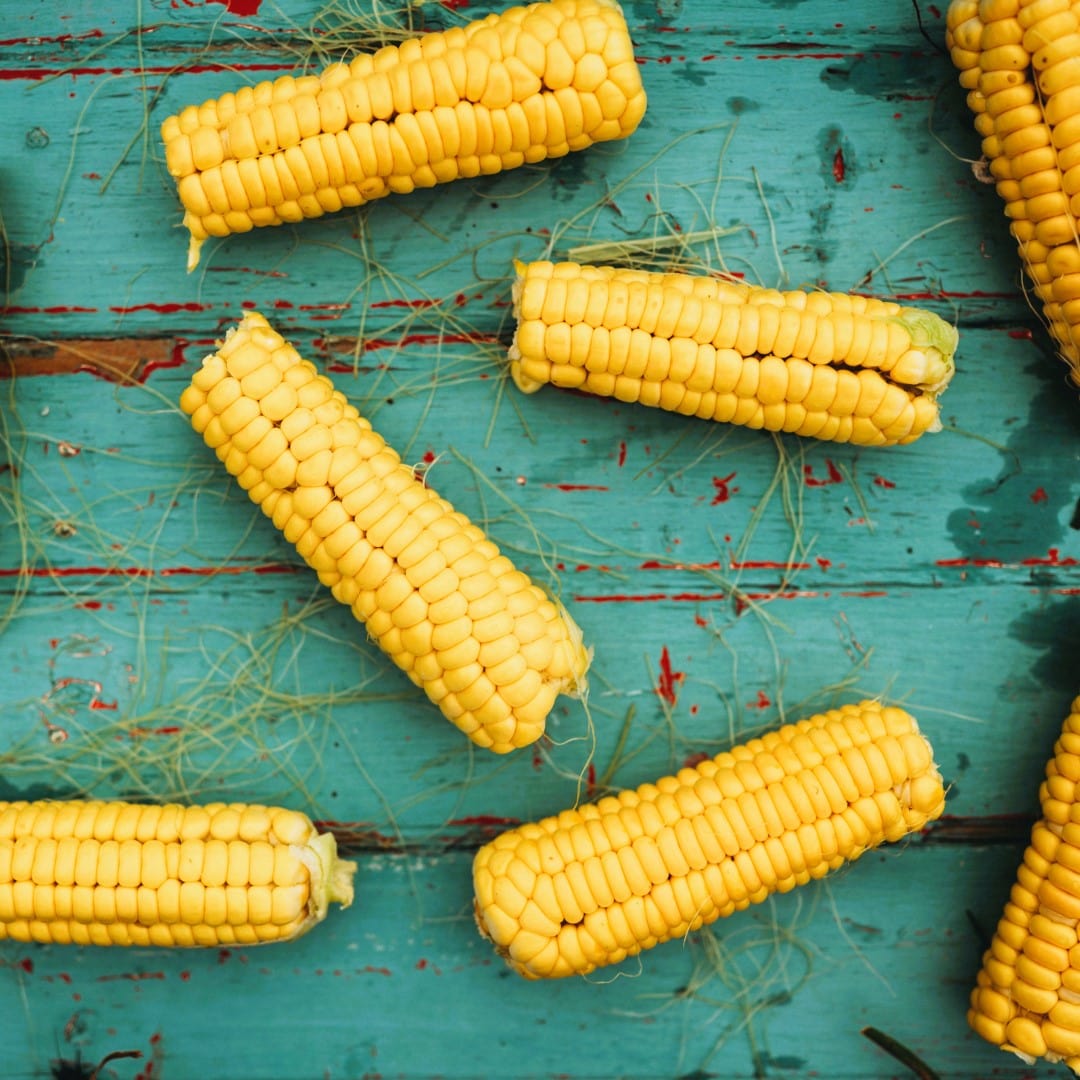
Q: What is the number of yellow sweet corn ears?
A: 7